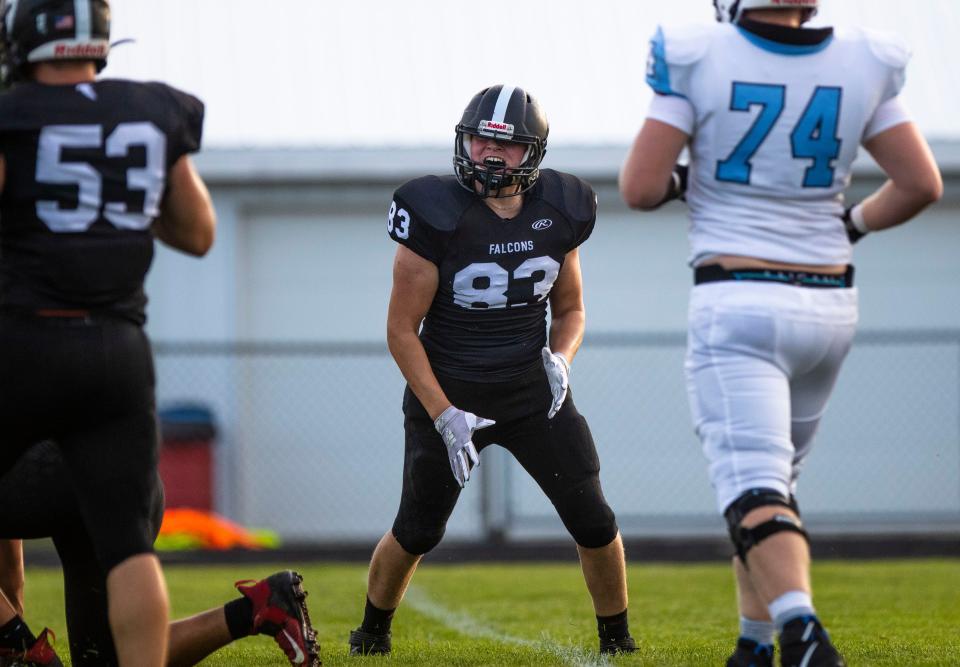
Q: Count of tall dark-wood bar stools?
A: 0